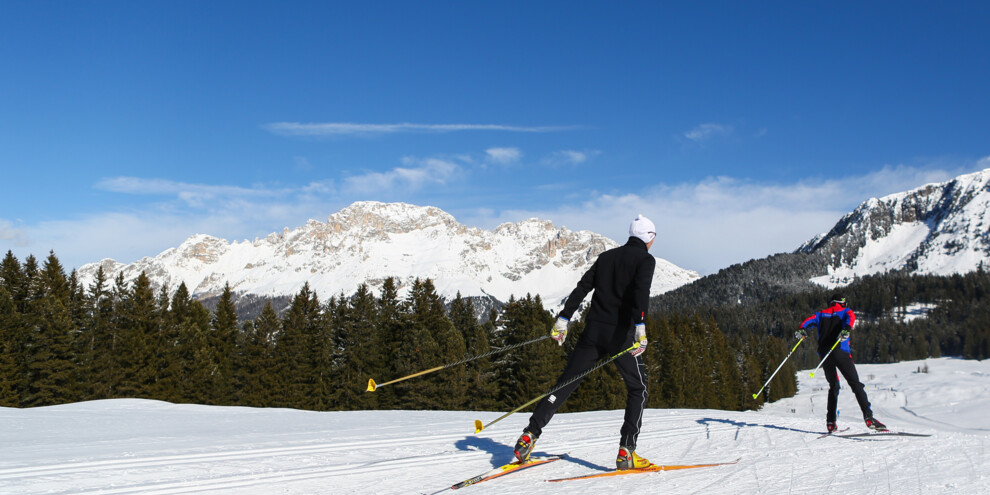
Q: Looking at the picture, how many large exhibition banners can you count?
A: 0